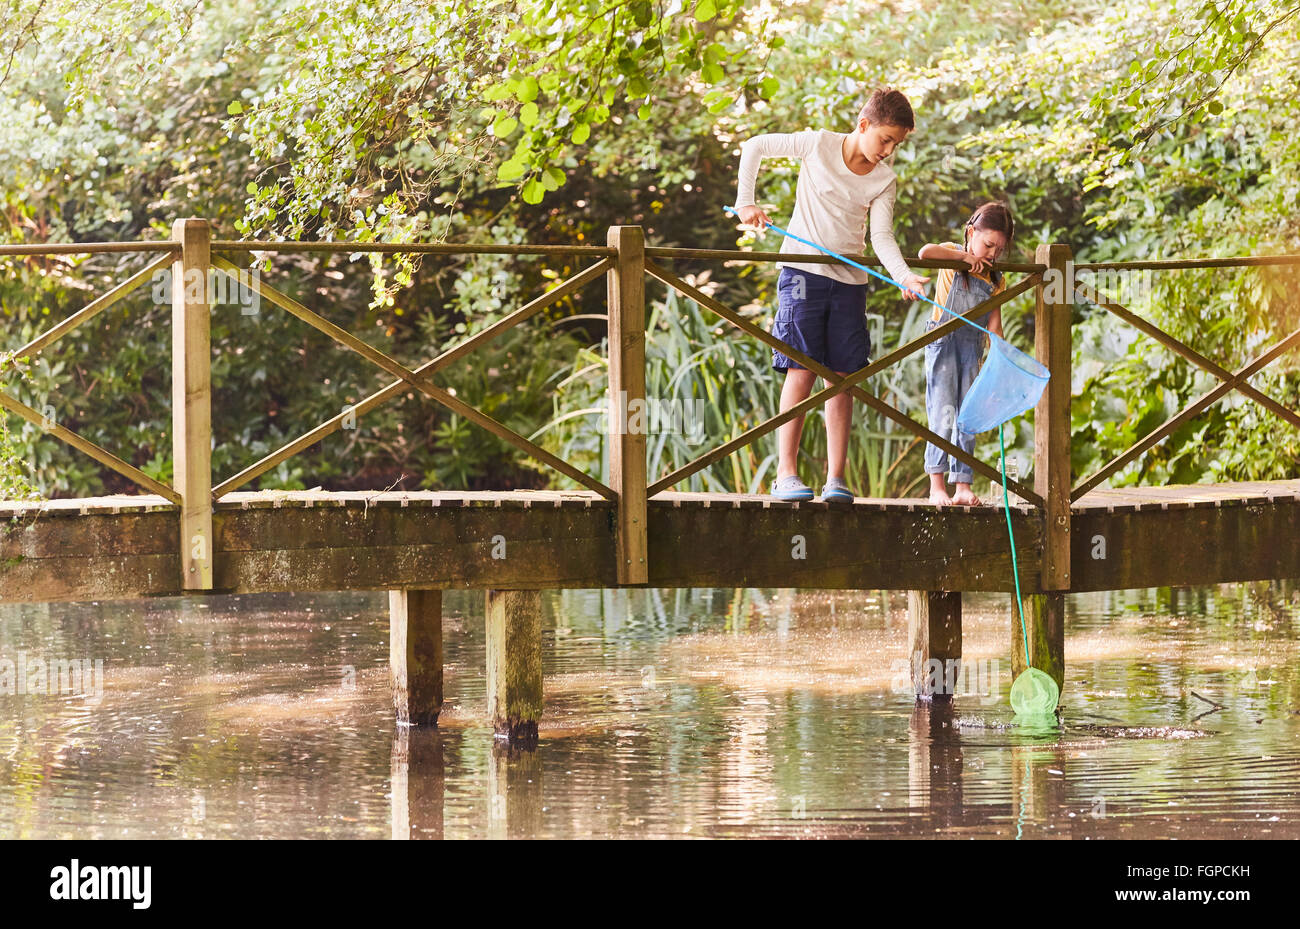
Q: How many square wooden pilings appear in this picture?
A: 4